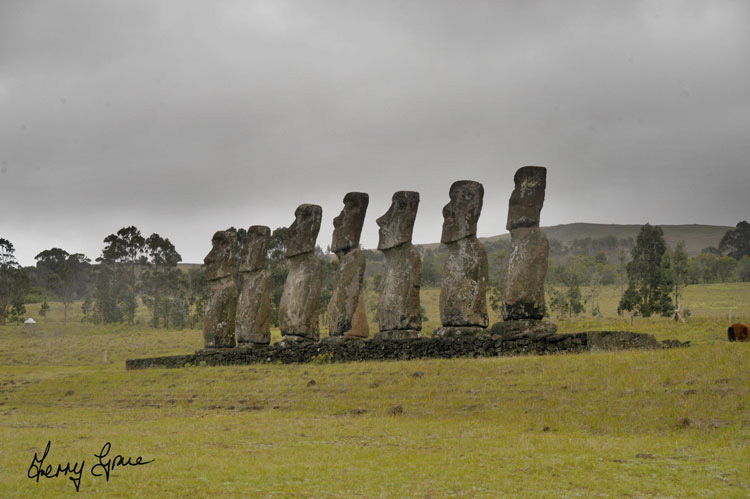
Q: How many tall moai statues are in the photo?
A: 7